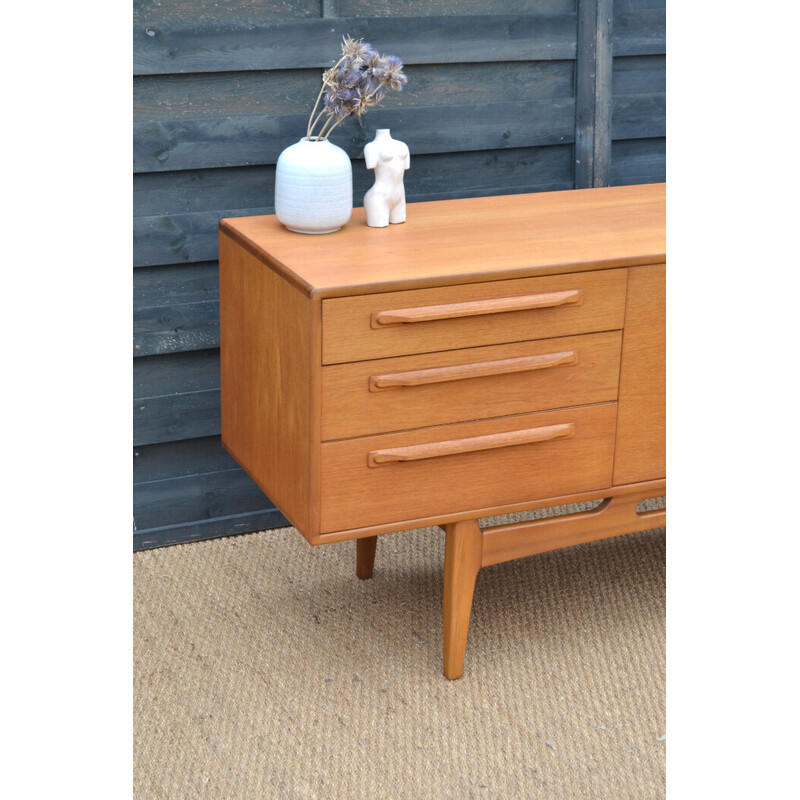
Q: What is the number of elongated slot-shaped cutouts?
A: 2